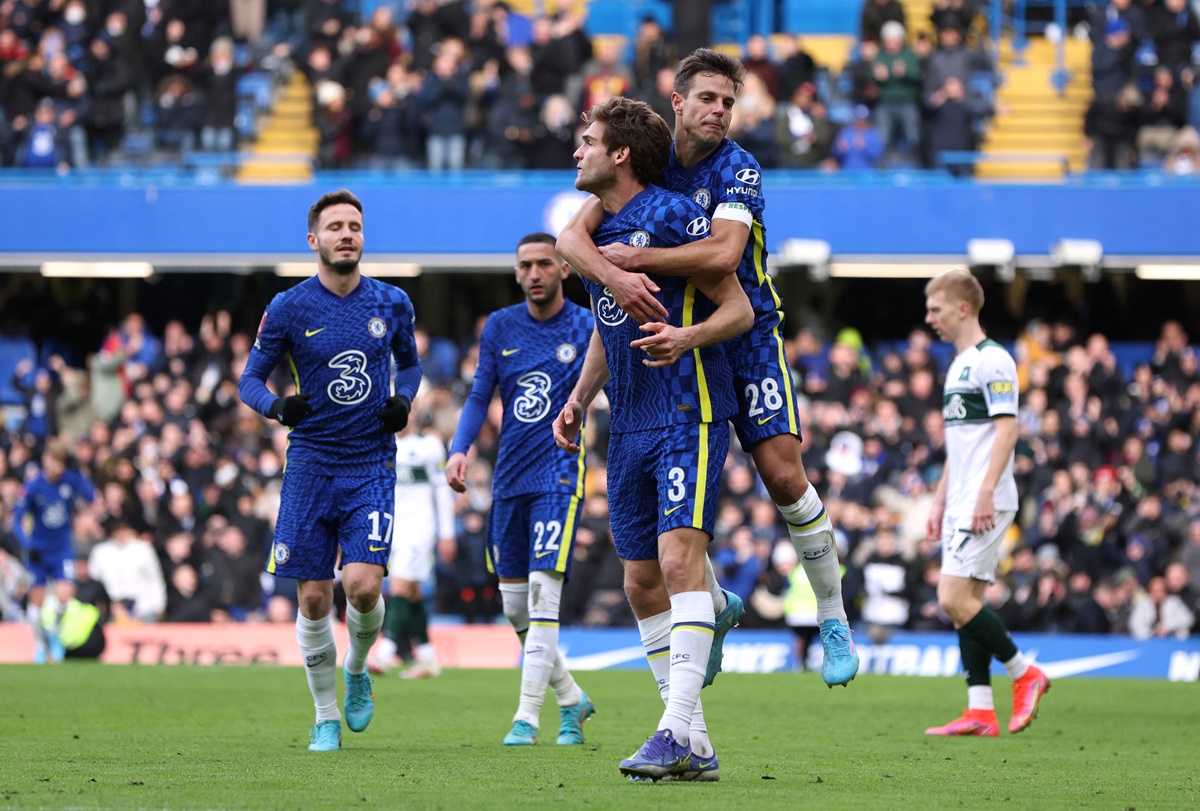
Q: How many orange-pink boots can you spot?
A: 2